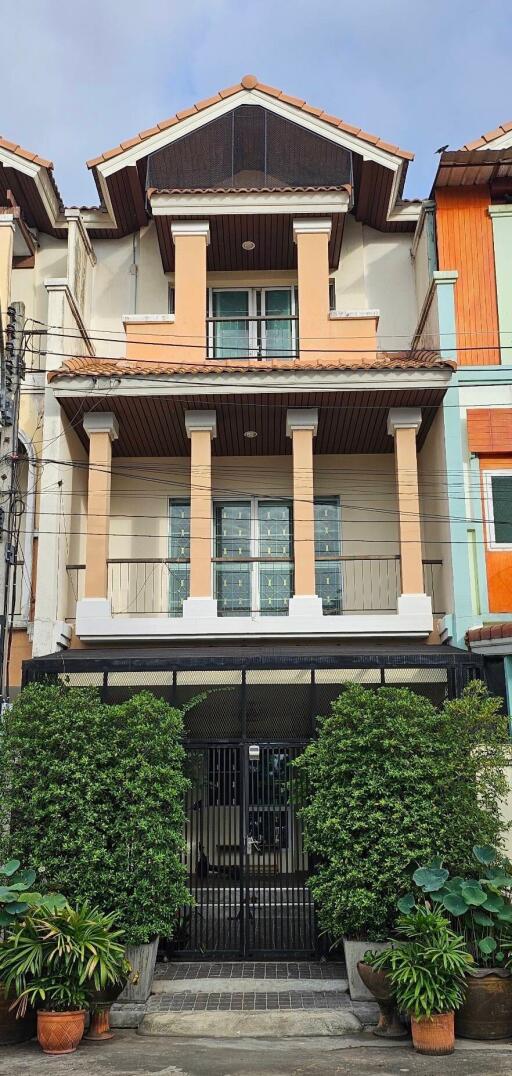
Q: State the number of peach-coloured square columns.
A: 6